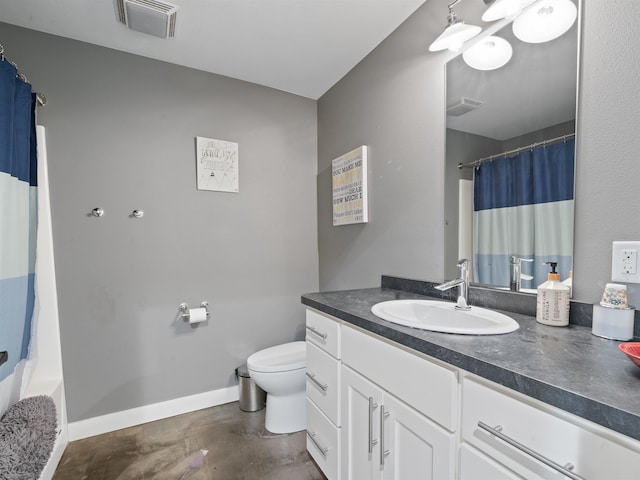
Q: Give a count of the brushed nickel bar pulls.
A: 6